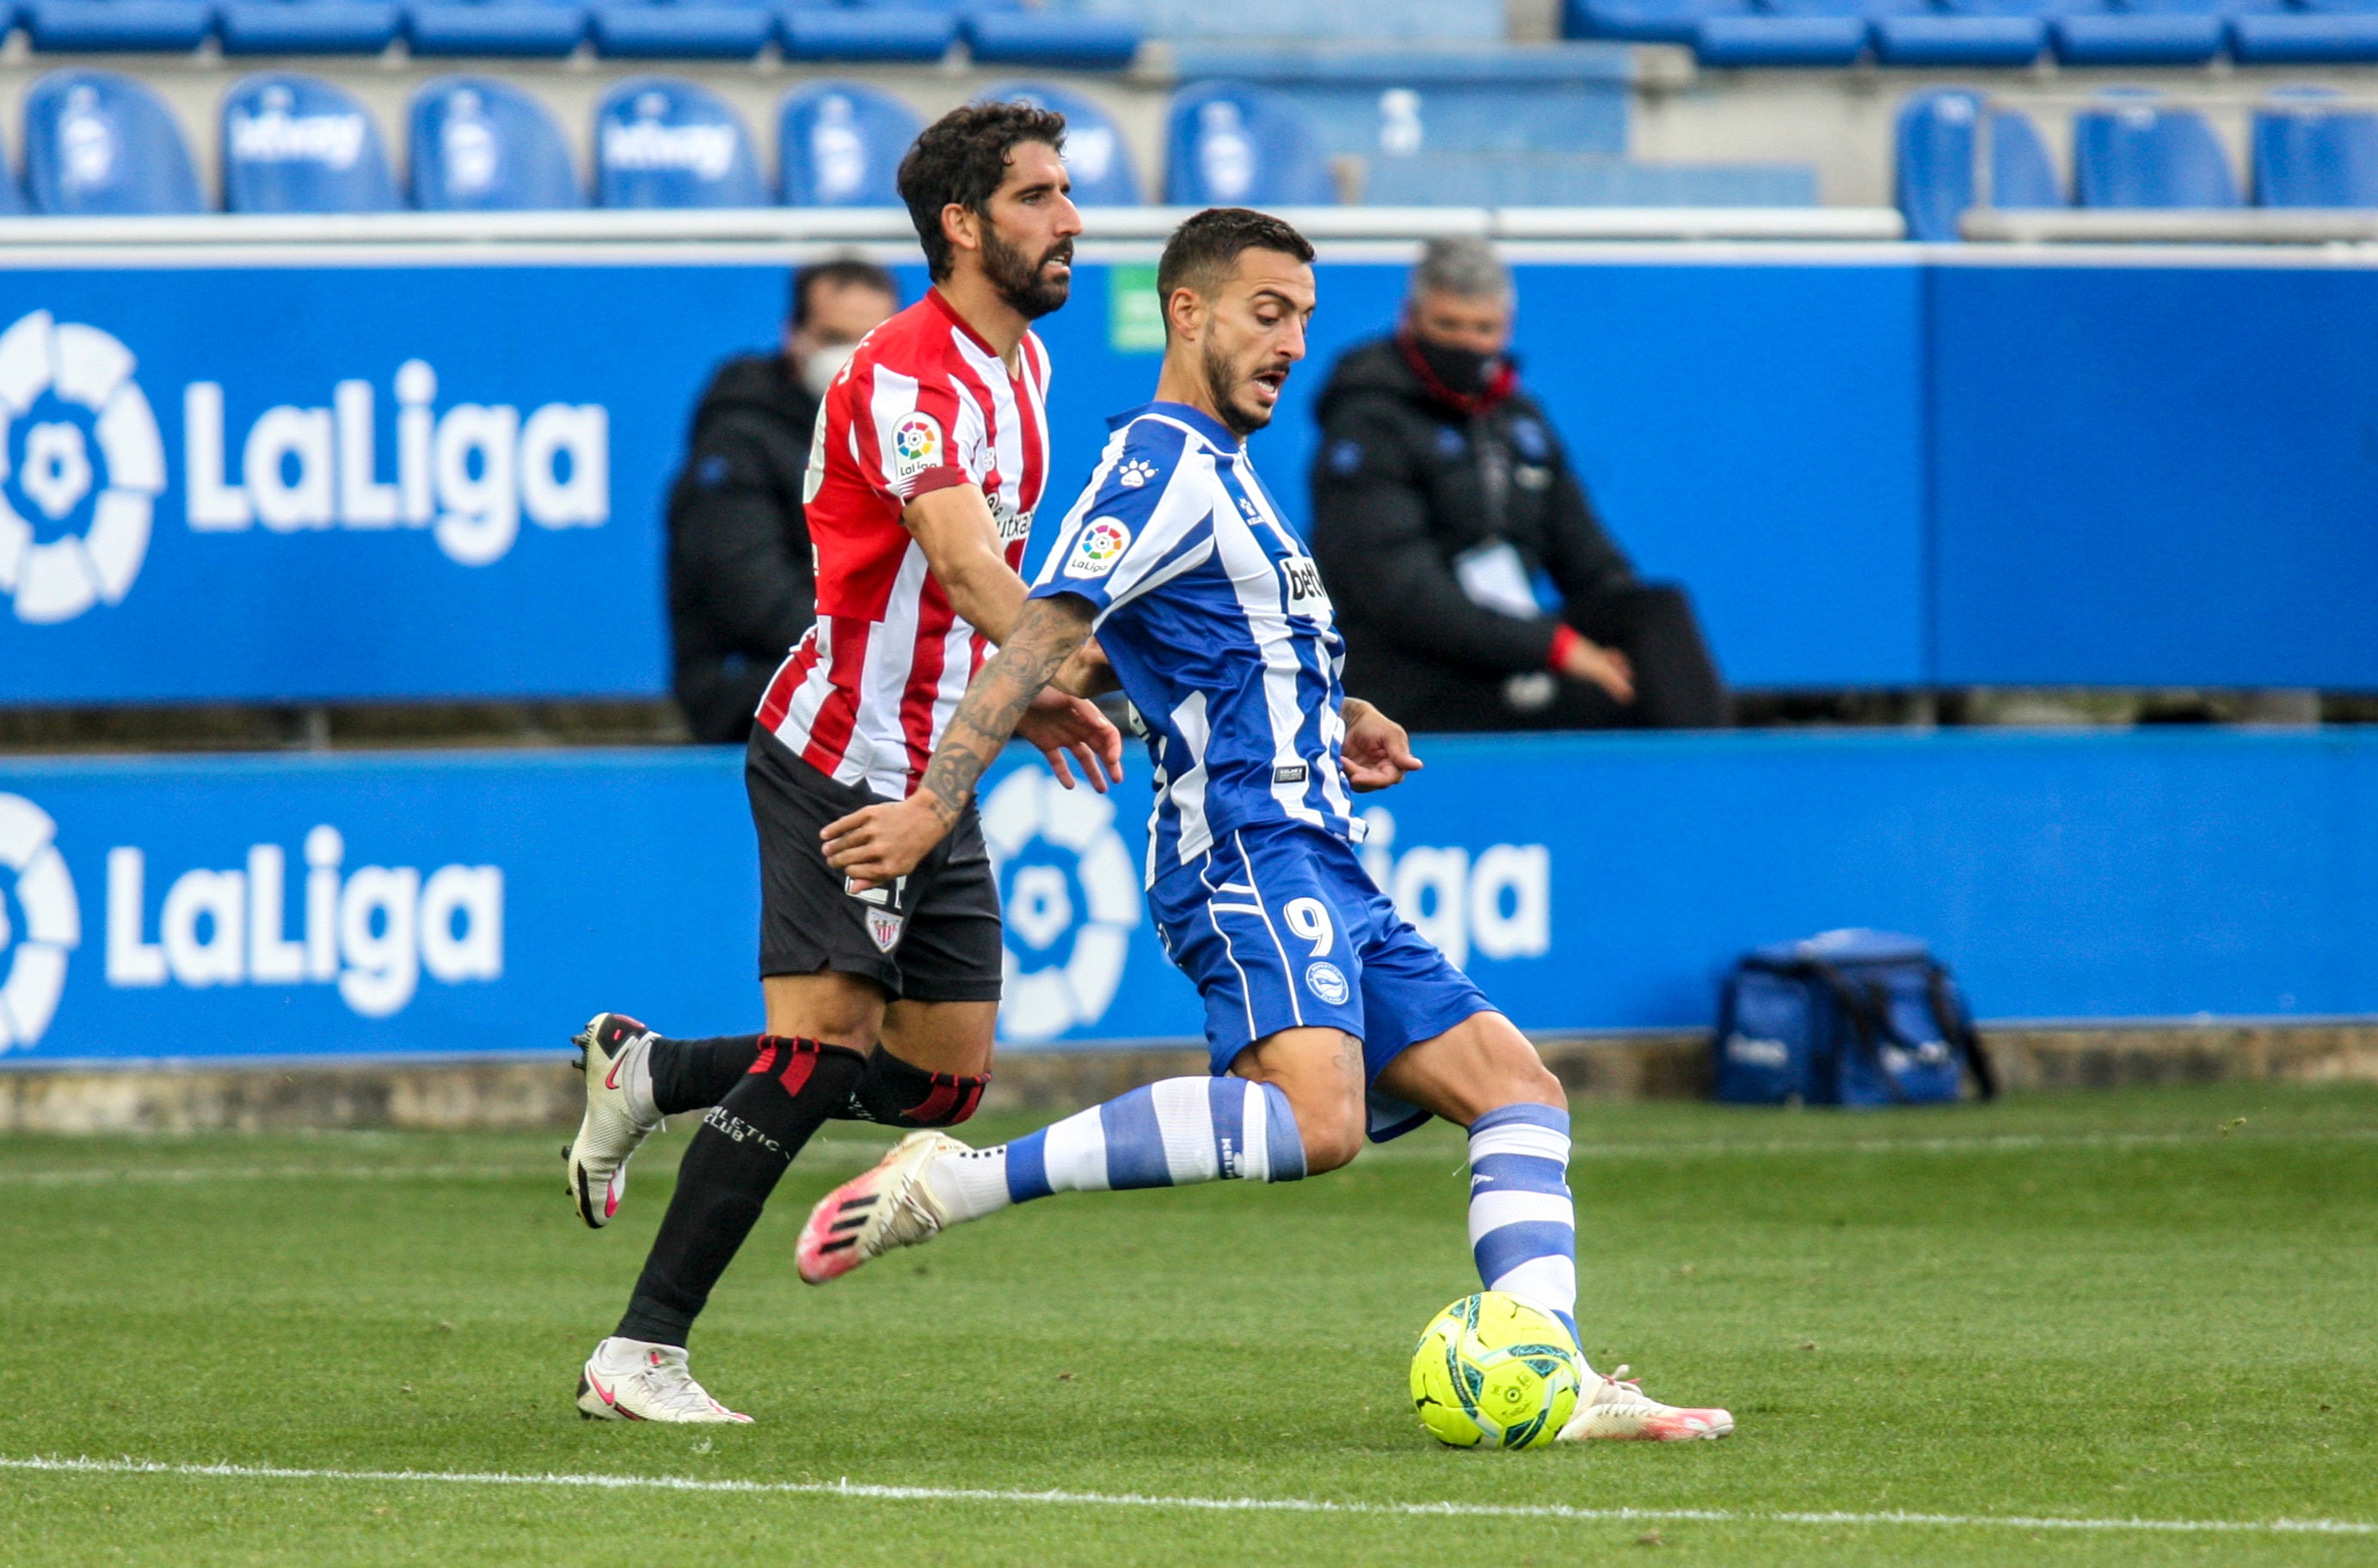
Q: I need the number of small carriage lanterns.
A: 0